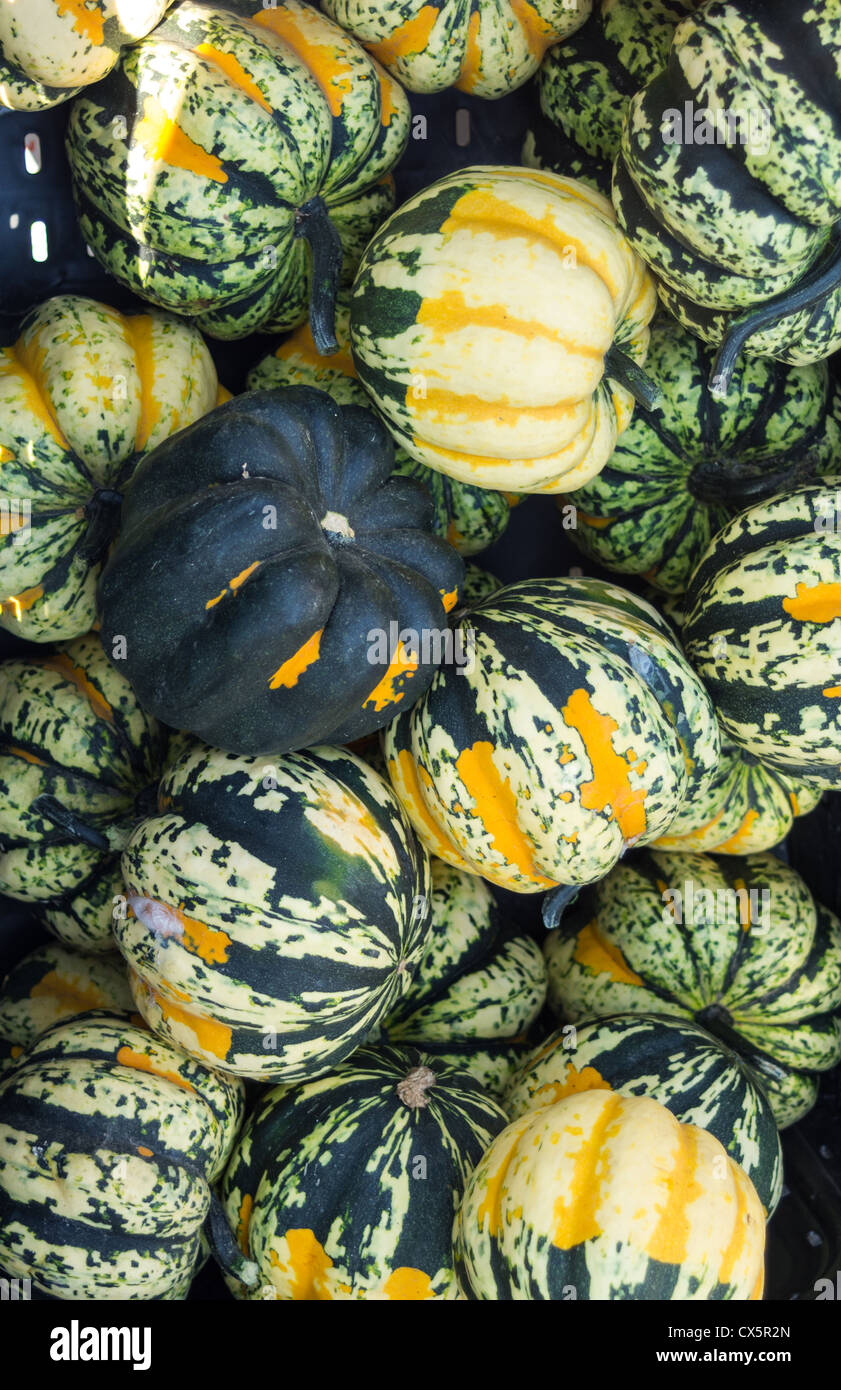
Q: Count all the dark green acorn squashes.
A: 1